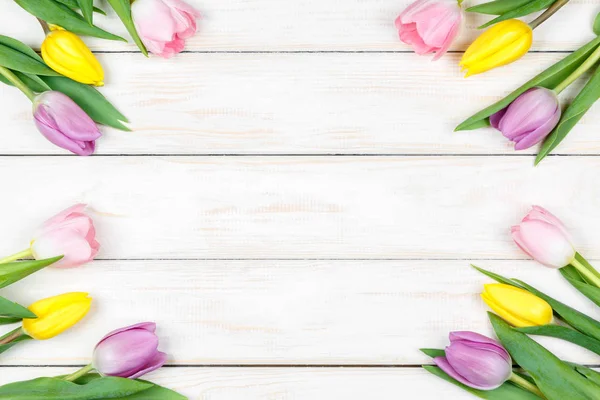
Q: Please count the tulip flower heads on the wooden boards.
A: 12